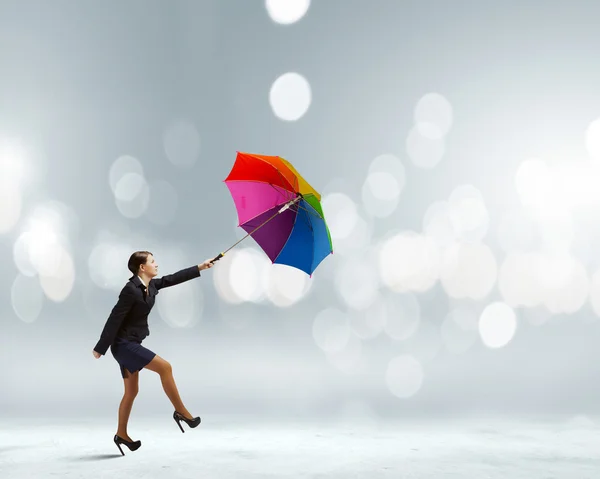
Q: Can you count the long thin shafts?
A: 1